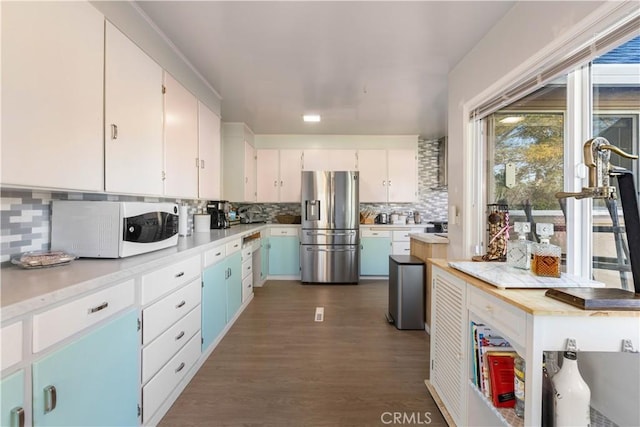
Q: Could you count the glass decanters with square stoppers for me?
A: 2